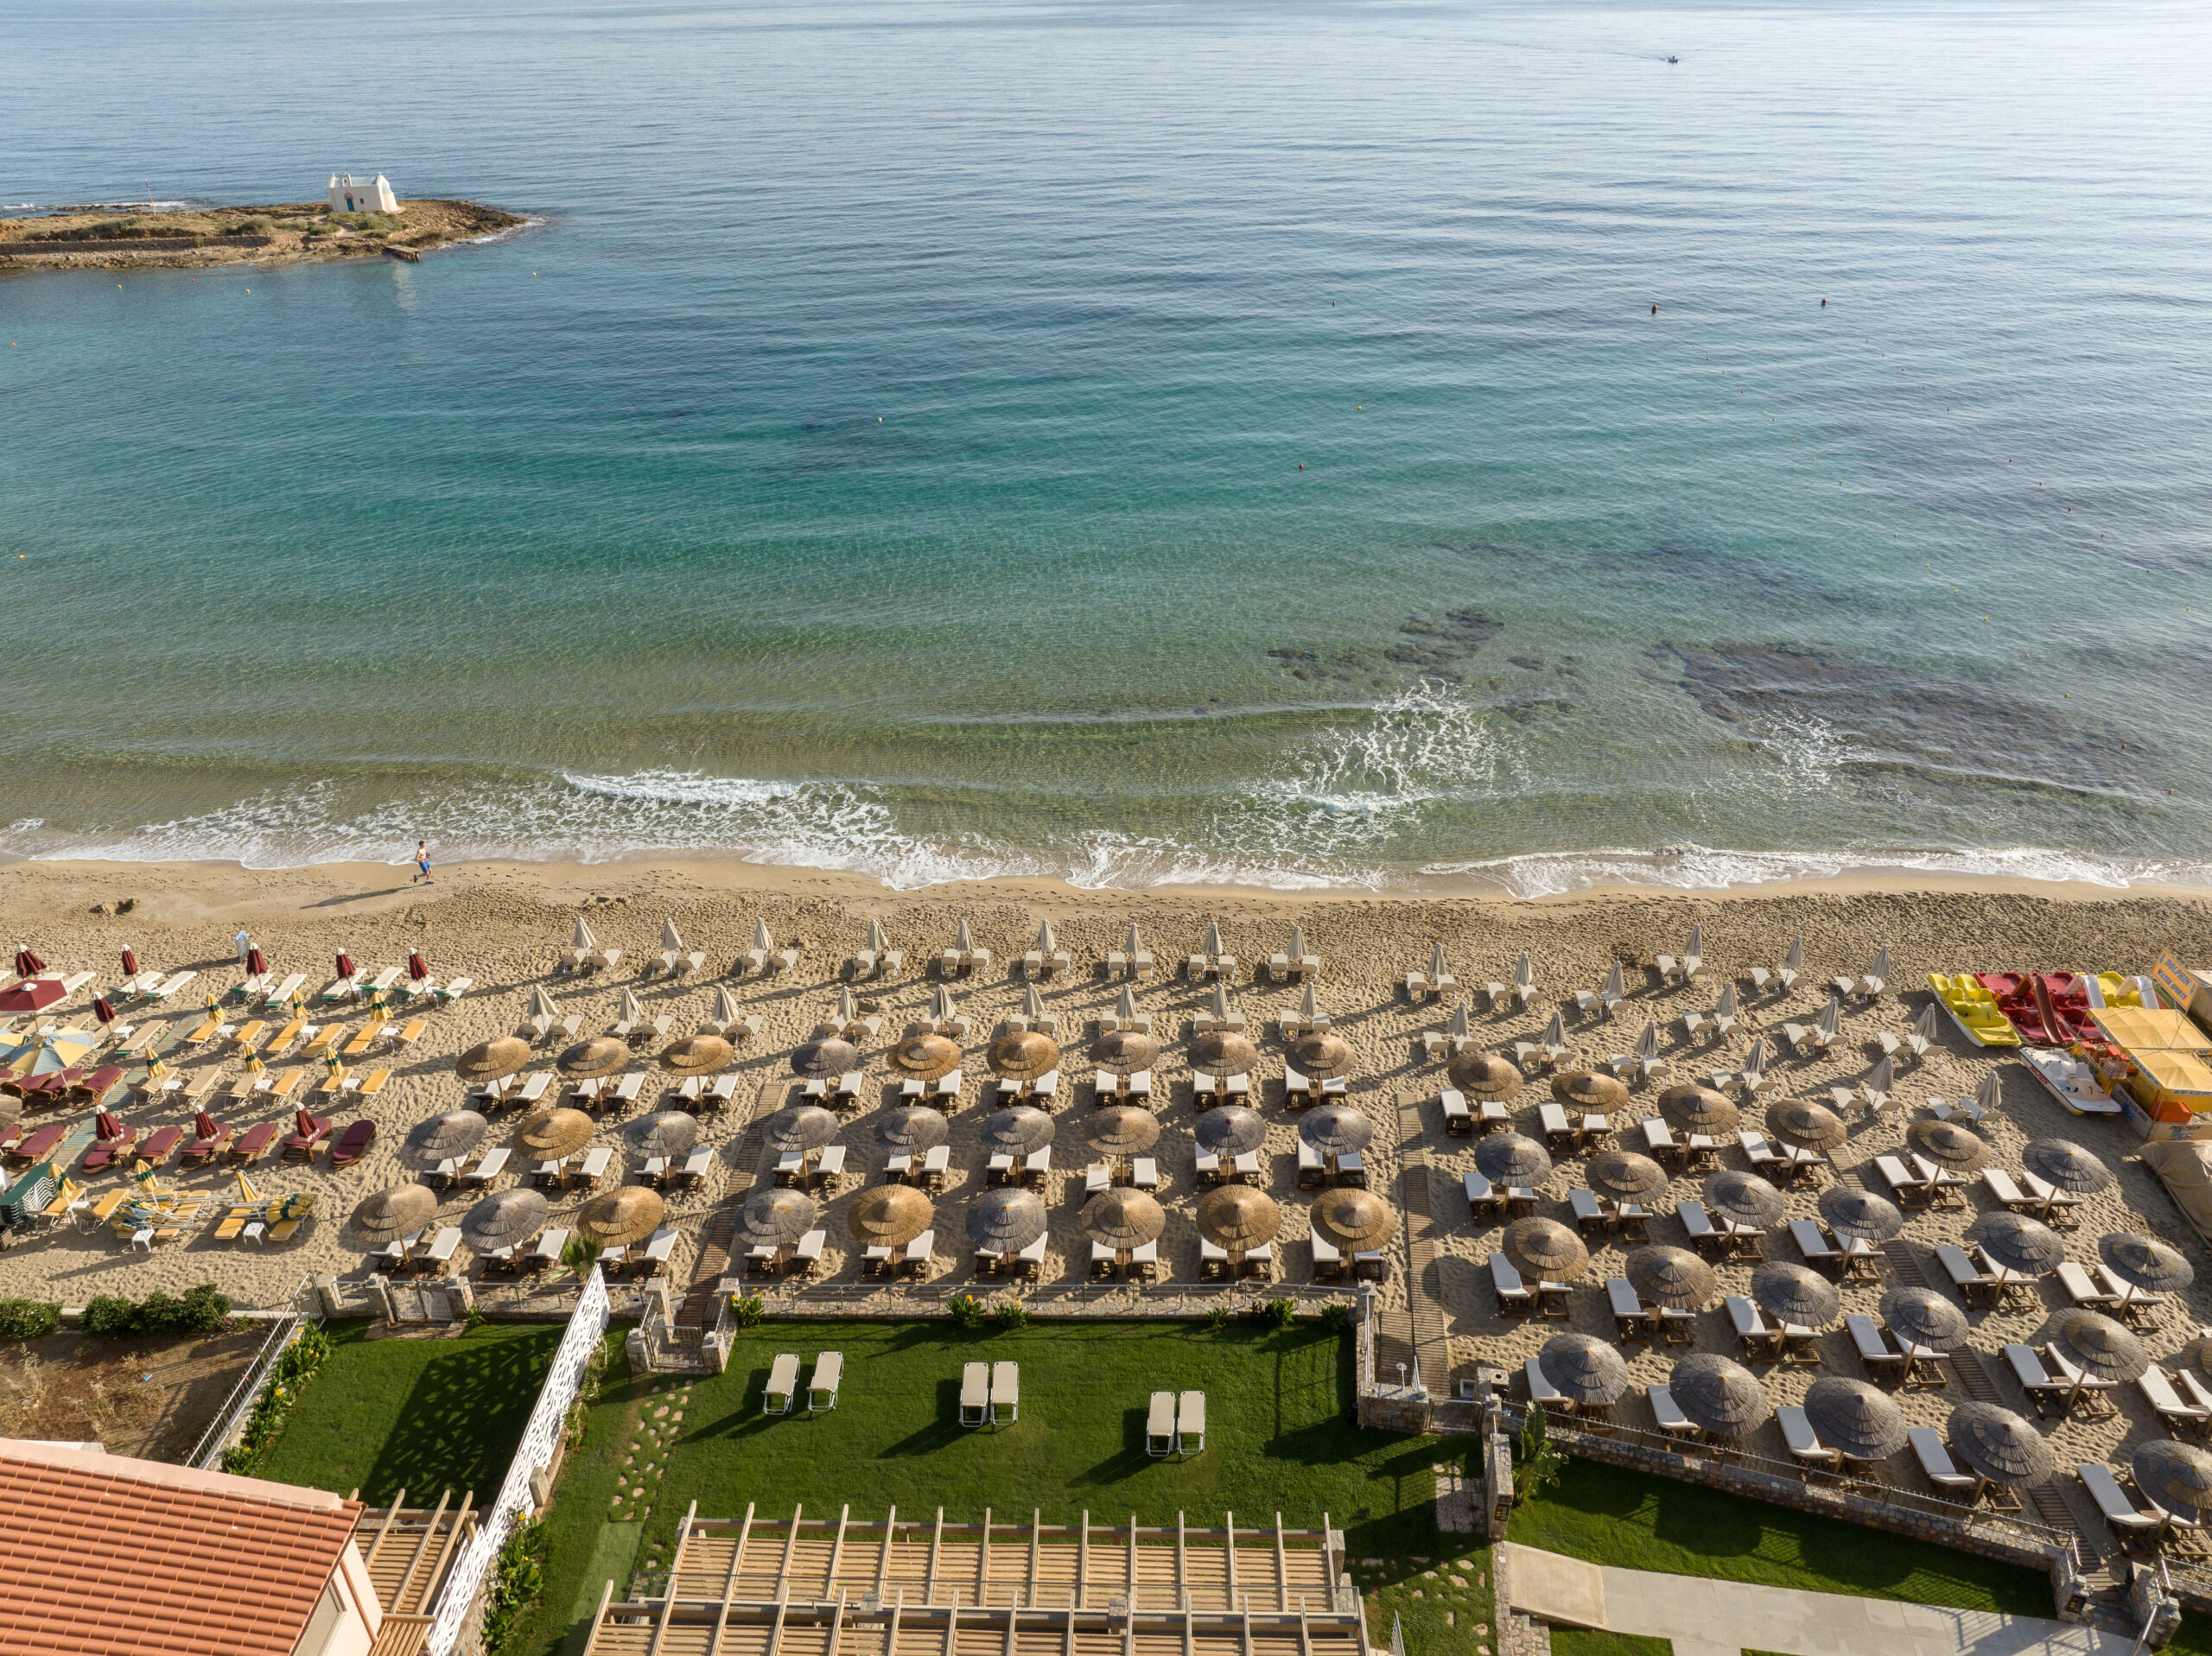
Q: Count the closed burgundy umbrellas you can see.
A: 9